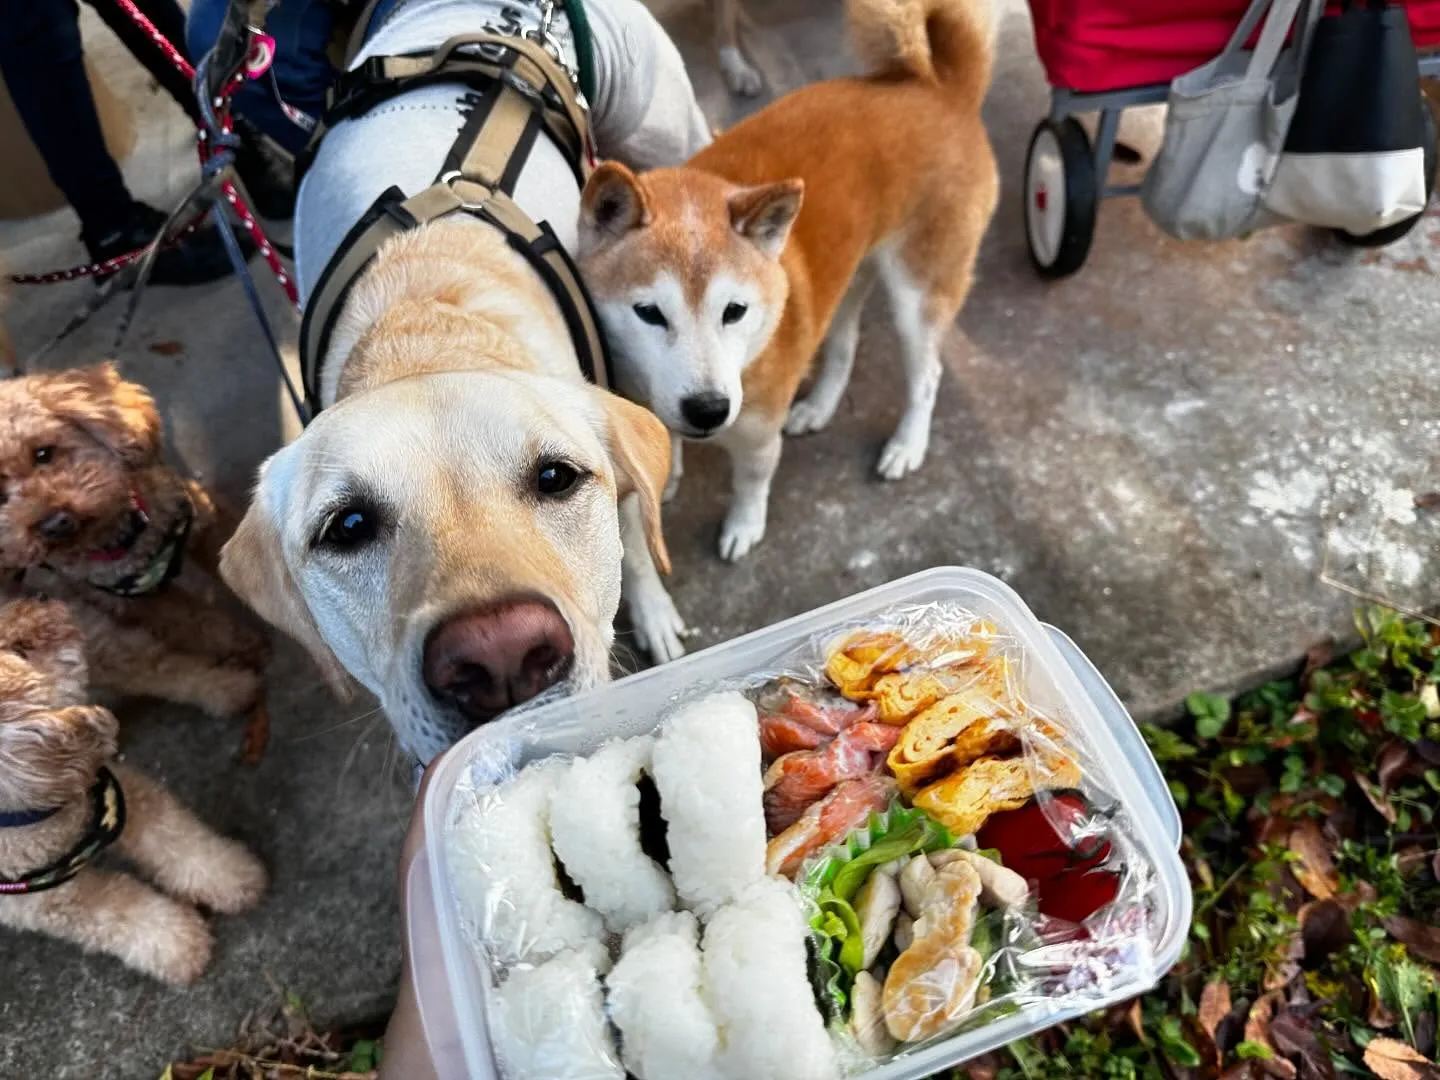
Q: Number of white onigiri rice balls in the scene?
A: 6